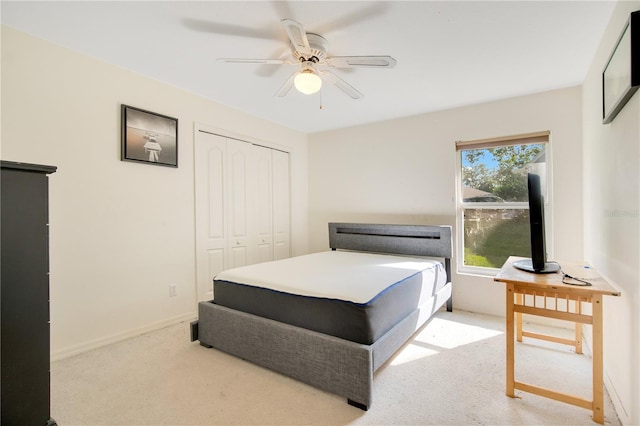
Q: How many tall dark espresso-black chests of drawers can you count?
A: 1